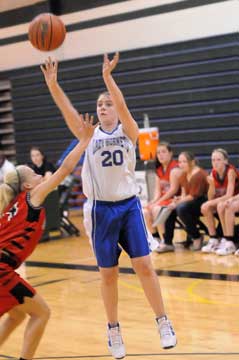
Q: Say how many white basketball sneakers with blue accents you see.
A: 2